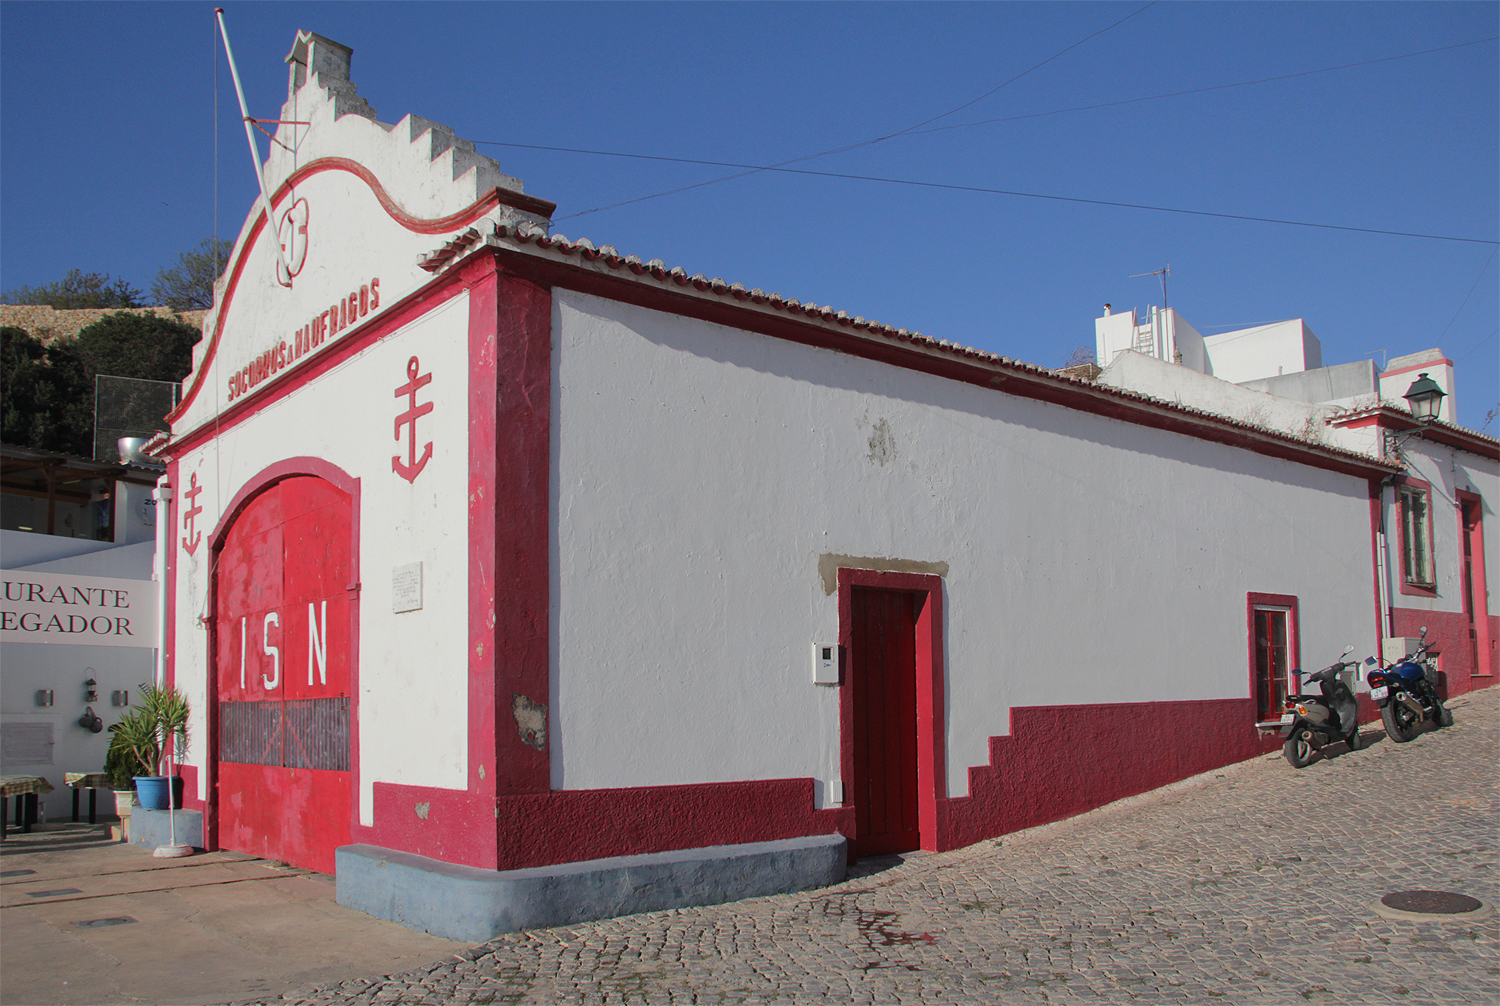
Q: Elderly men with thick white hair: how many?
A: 0